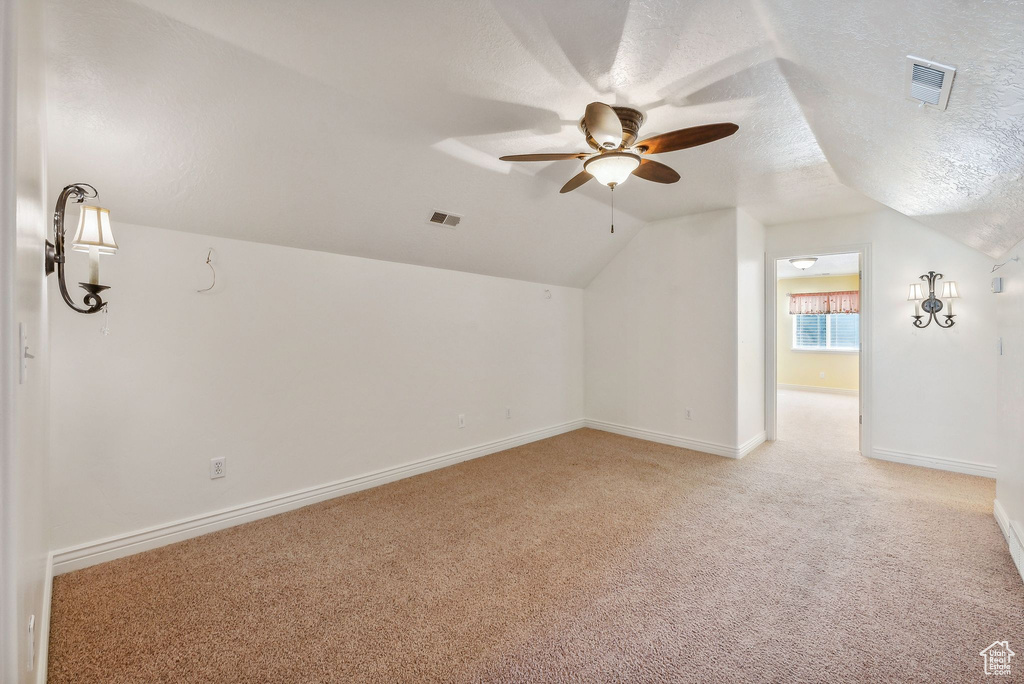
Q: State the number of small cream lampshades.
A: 3